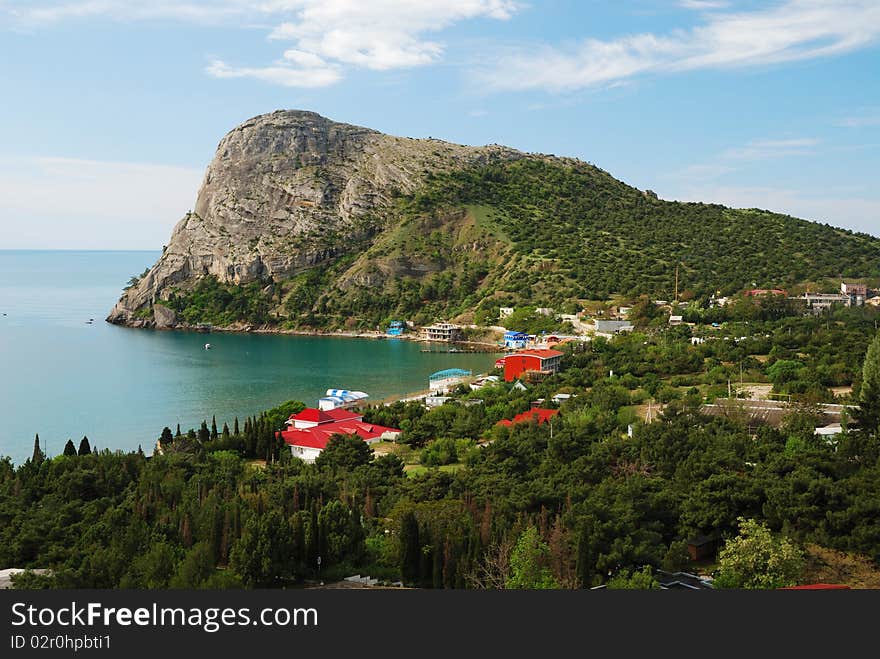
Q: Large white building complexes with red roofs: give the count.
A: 1